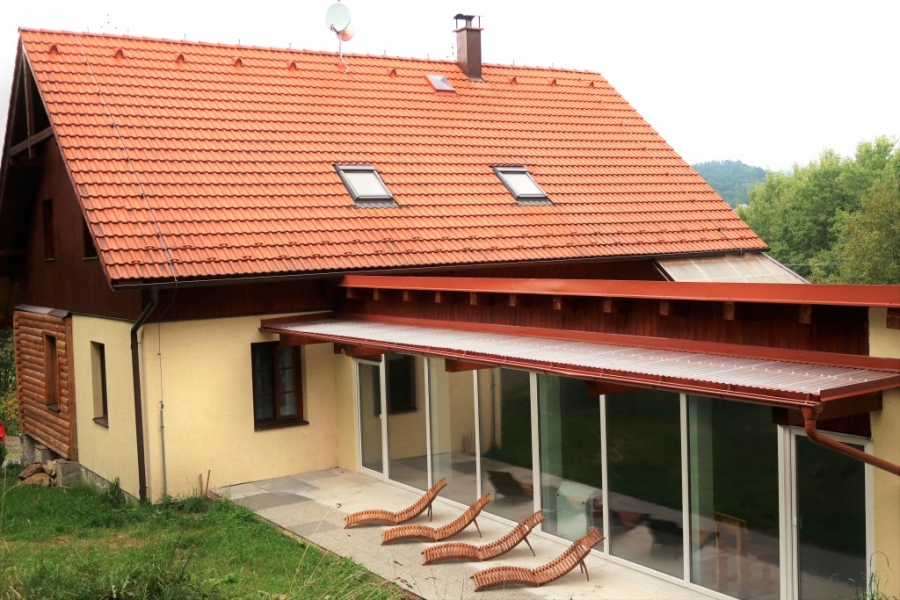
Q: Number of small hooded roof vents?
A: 9